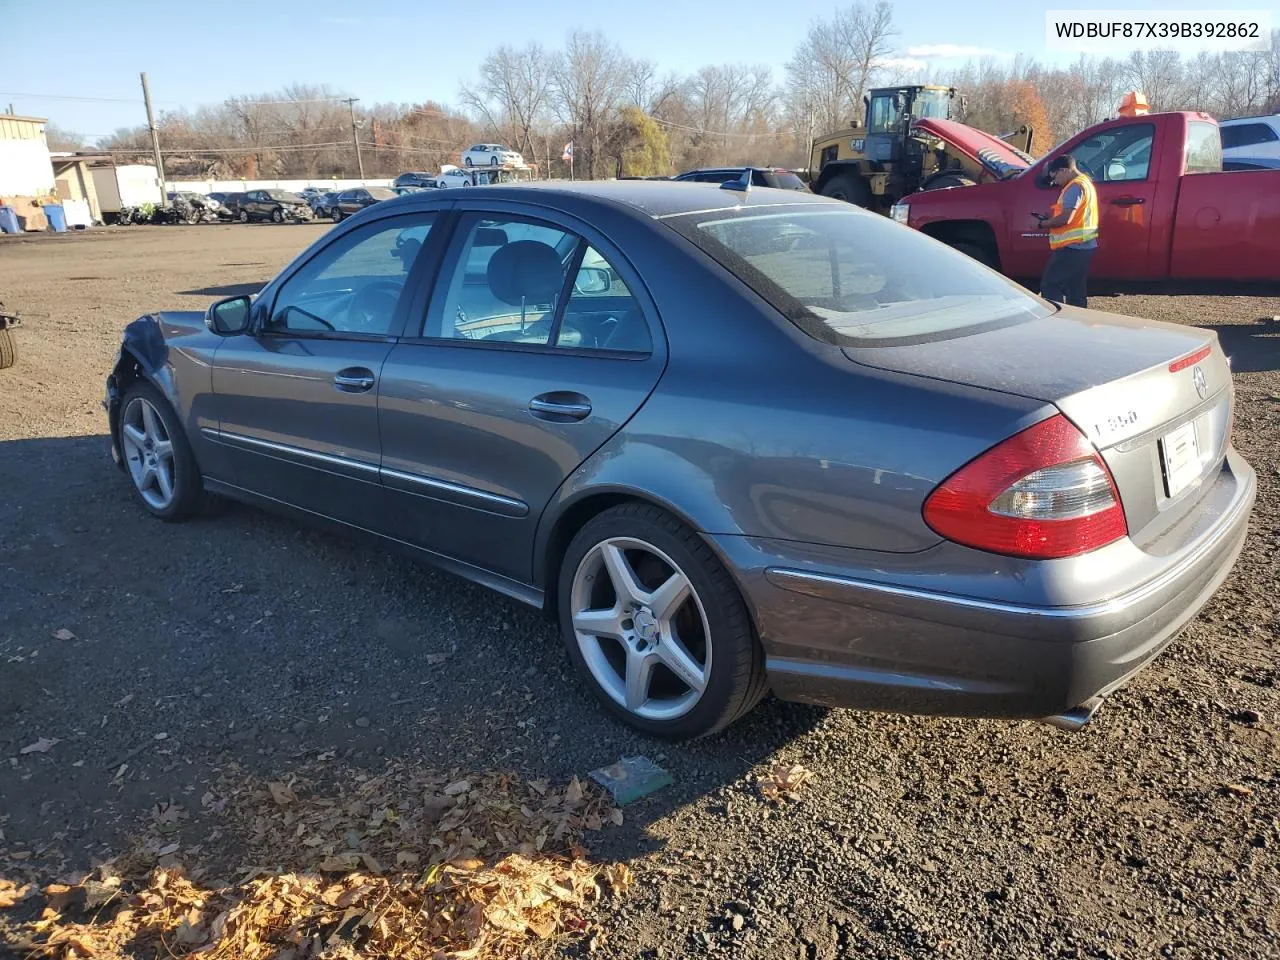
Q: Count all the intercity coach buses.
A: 0